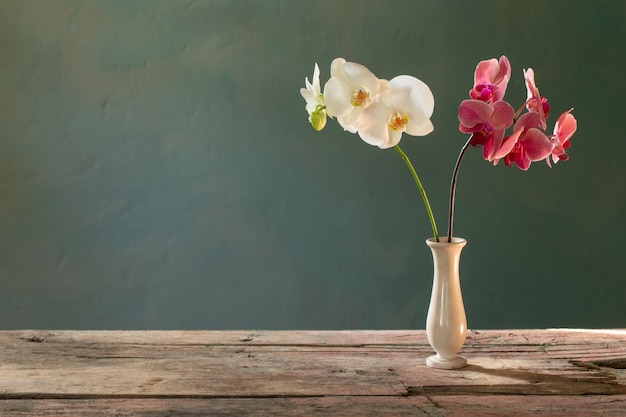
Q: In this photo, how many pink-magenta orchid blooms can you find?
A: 5